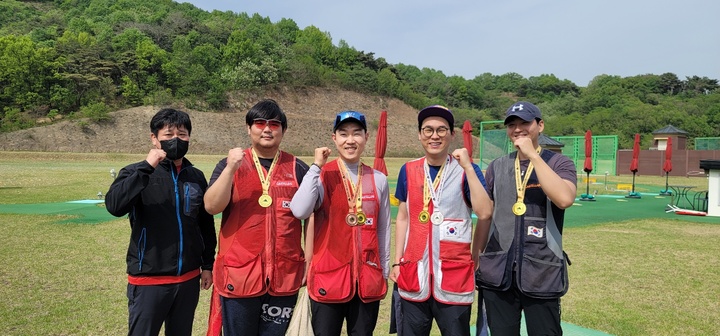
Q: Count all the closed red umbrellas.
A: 5